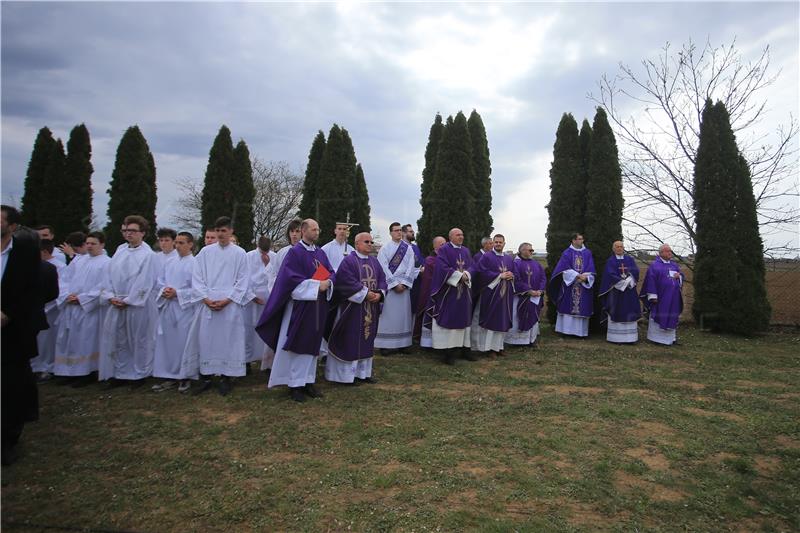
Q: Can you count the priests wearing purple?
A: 11